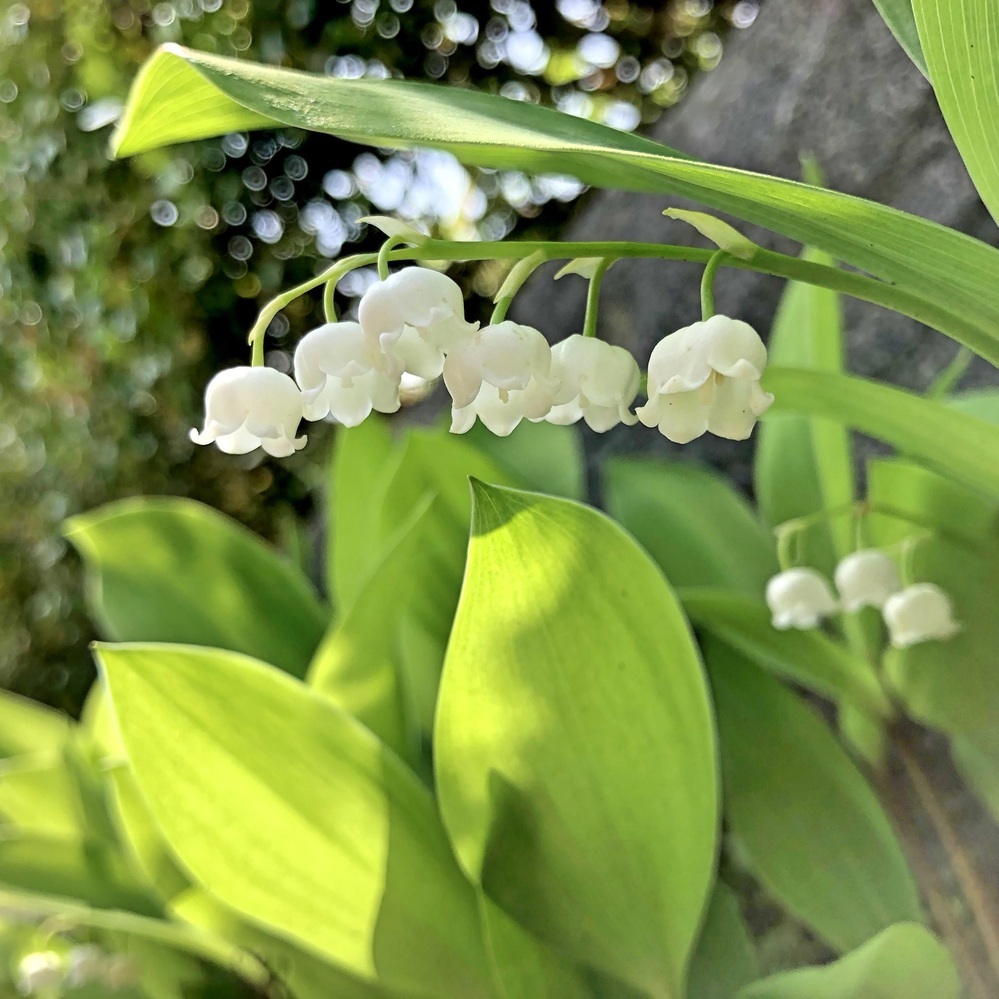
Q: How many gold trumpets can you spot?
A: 0